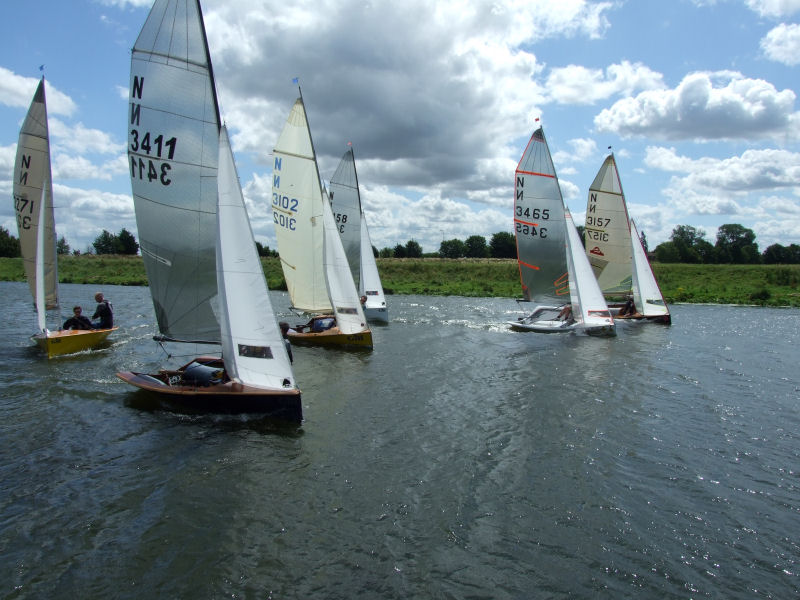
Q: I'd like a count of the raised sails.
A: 12